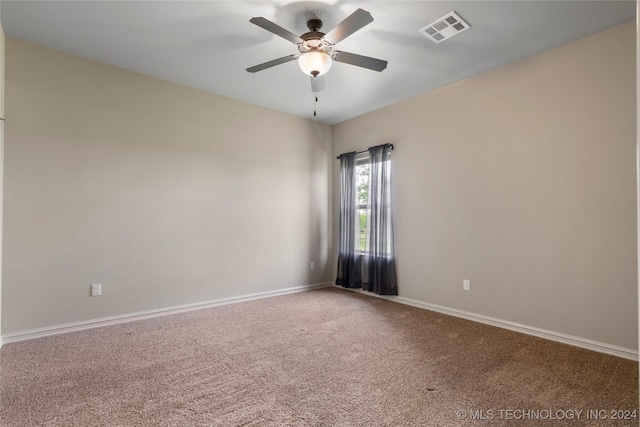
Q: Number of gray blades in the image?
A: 5